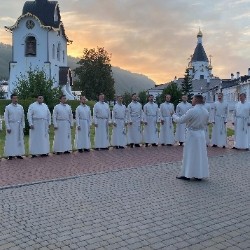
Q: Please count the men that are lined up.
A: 13